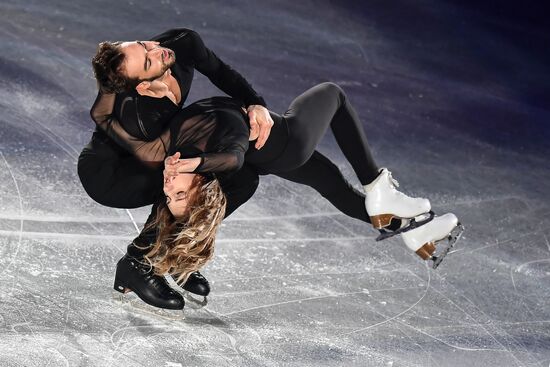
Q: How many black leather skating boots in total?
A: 2